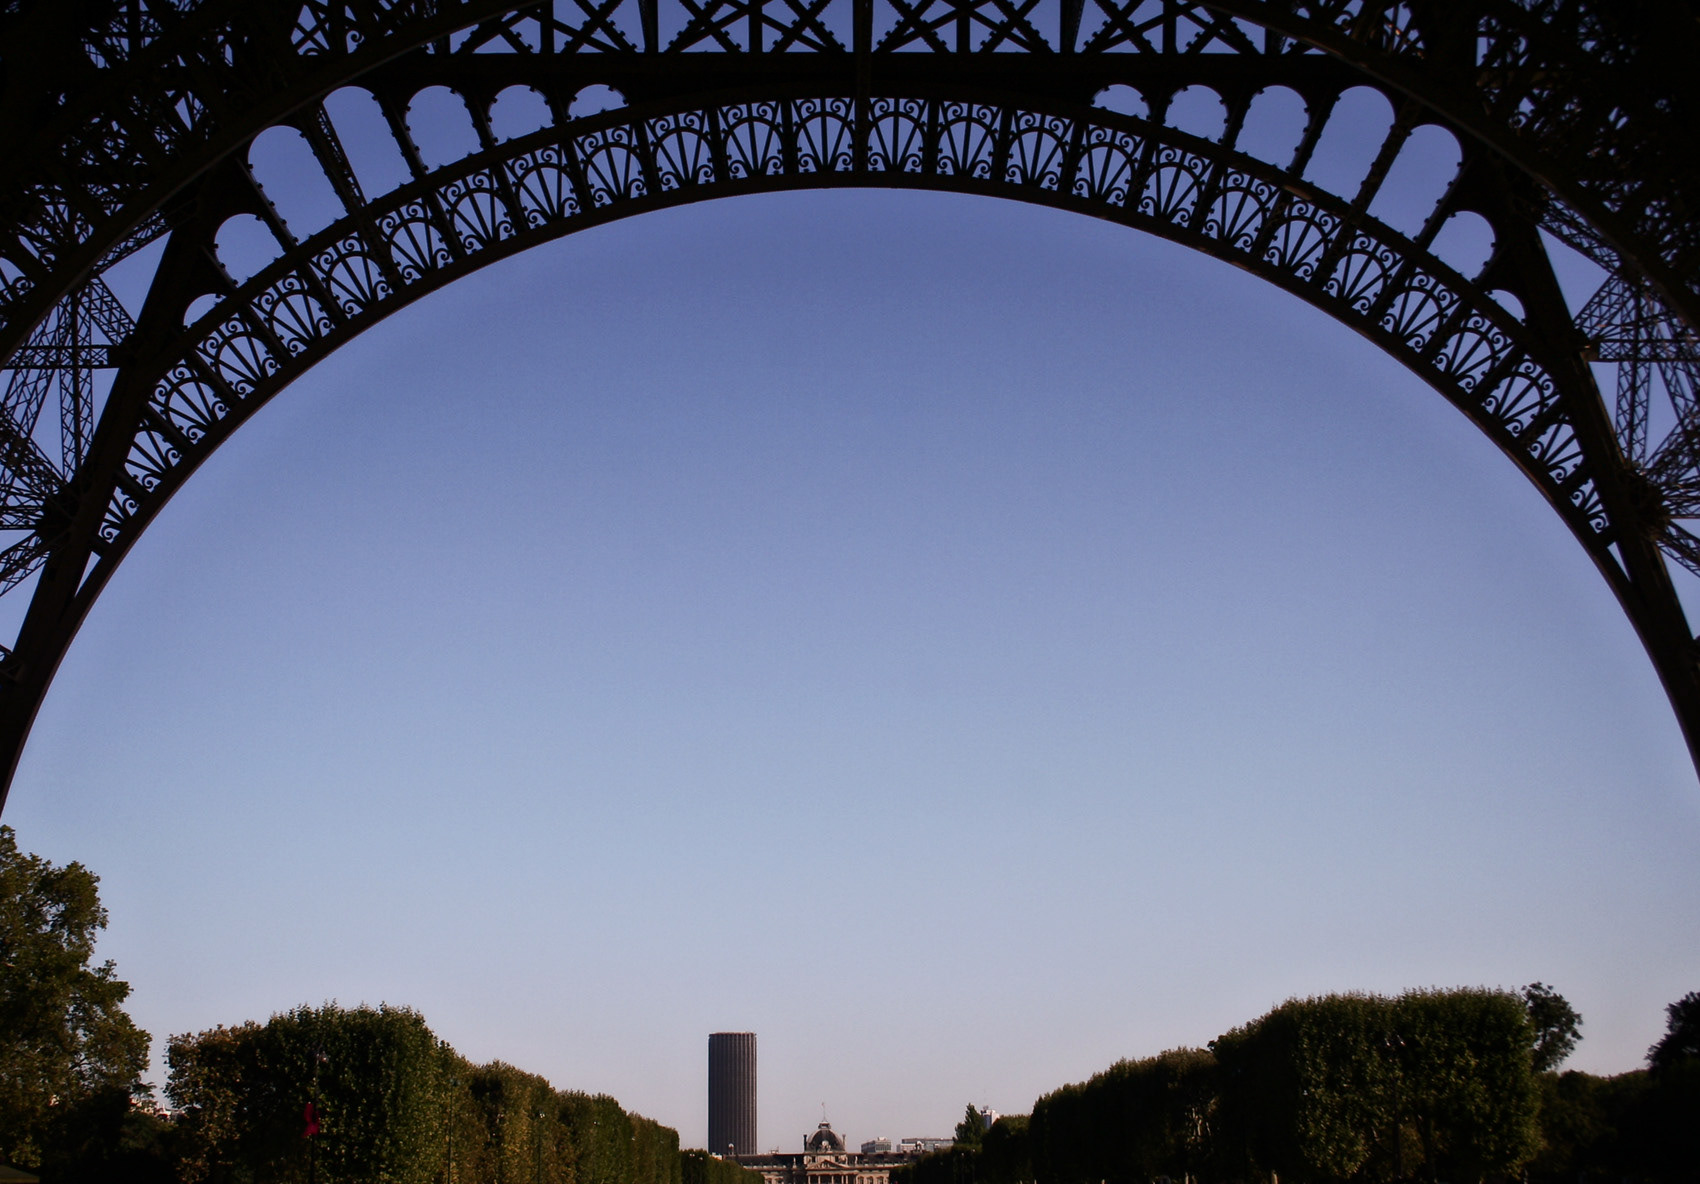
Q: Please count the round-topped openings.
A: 14